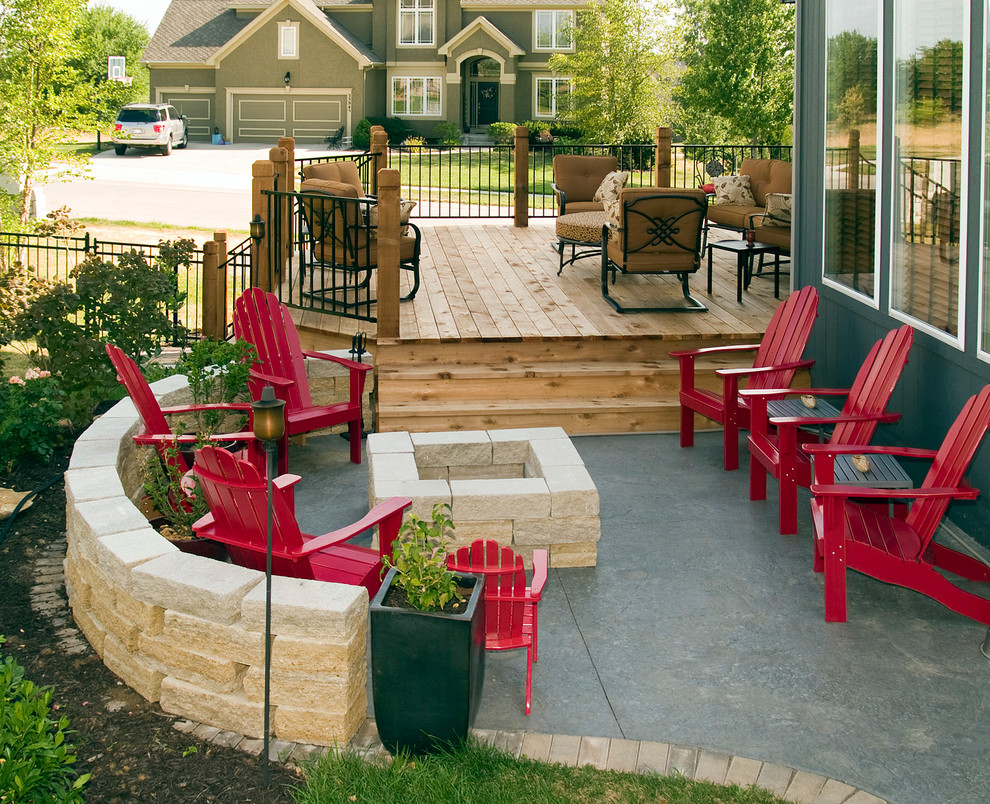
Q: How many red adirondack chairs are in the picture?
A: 7